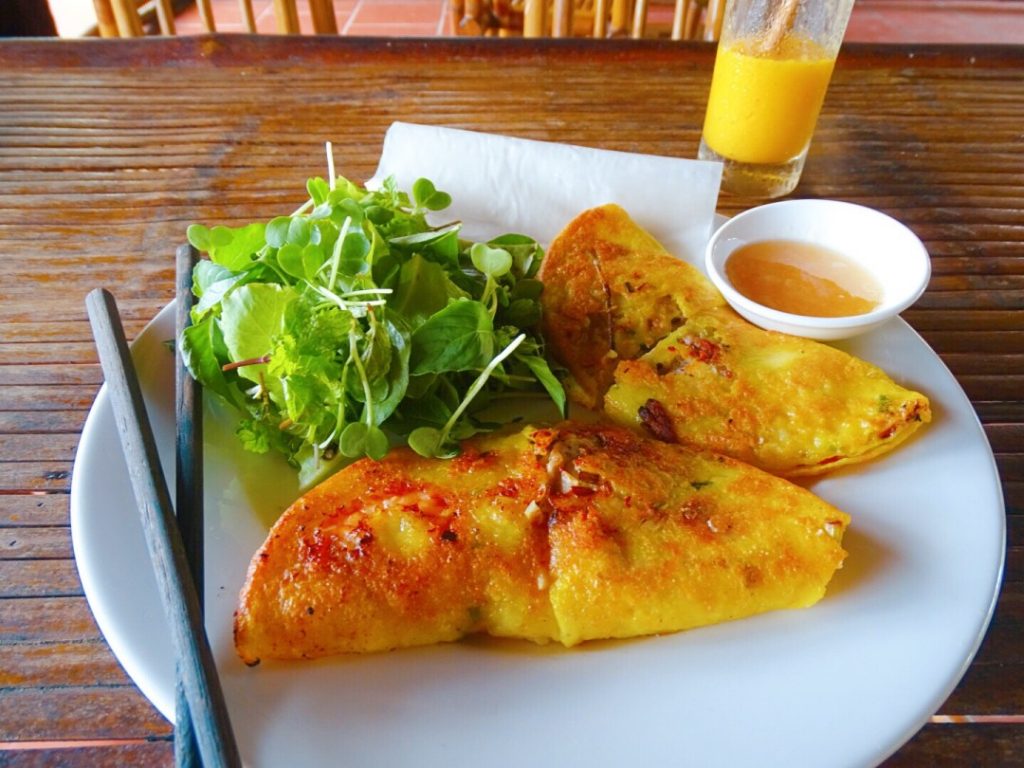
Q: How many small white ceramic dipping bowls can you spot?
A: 1